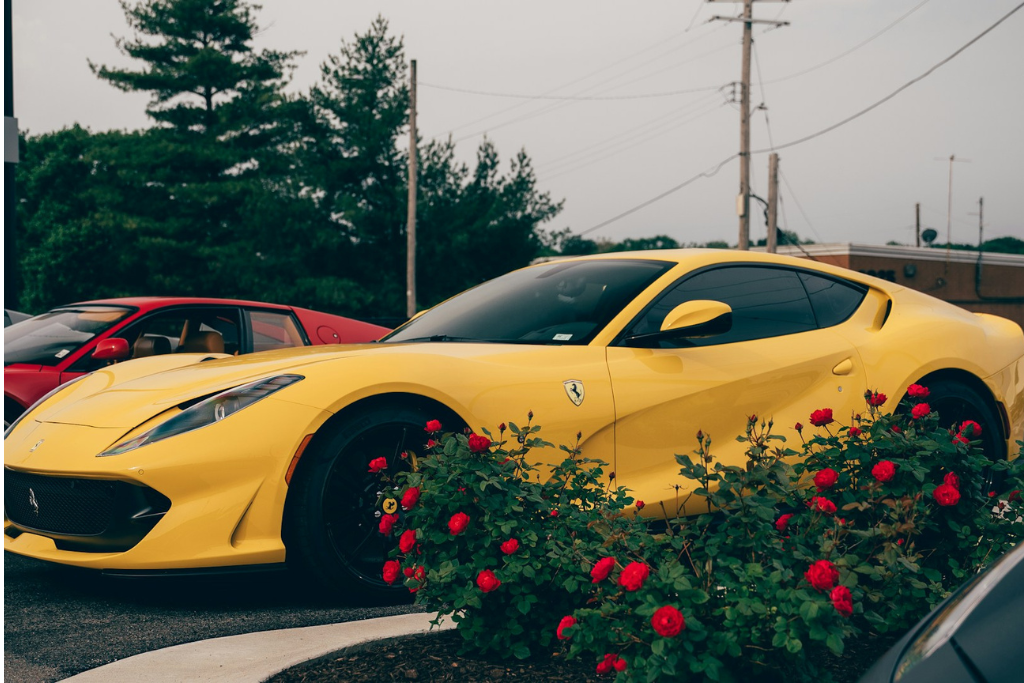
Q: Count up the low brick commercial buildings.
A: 1